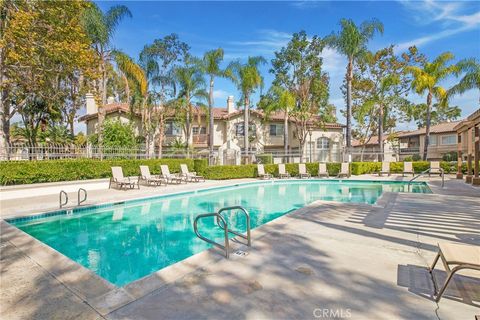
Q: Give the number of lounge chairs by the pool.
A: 13